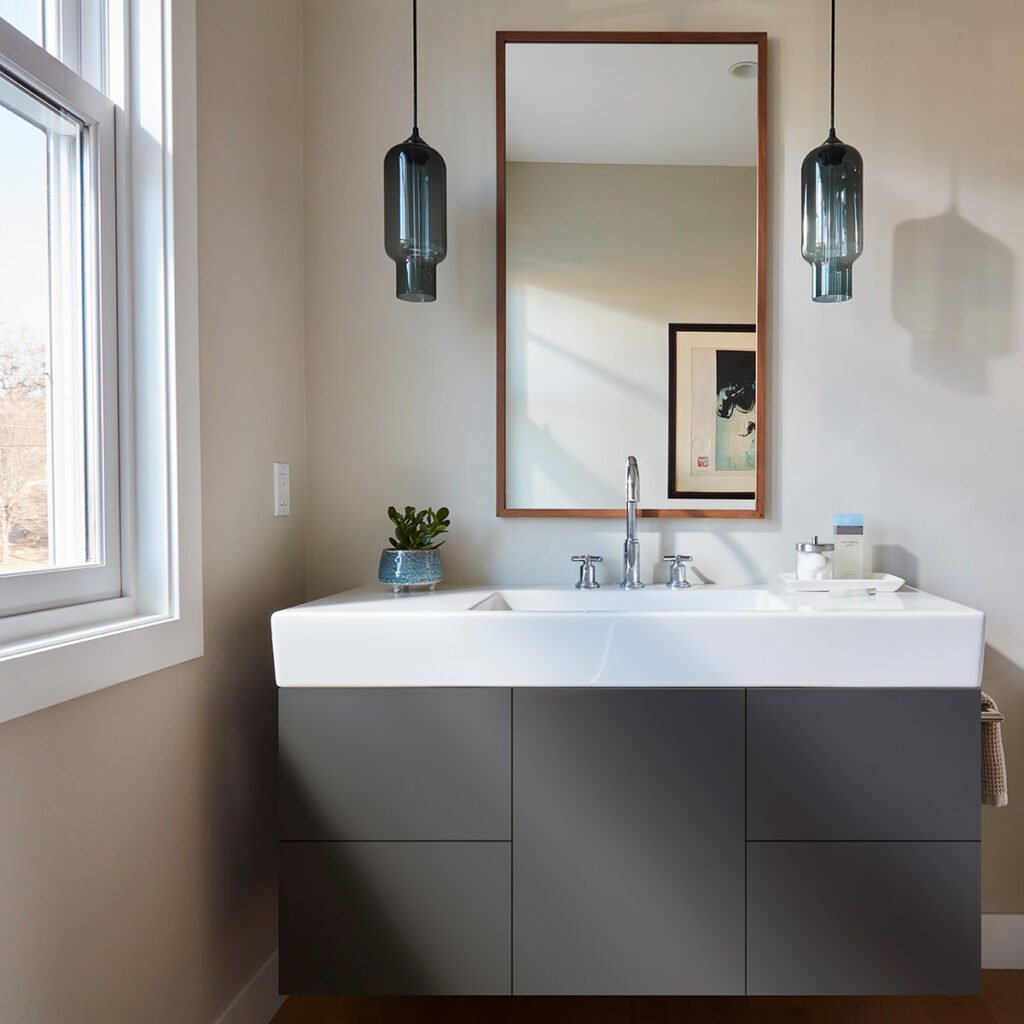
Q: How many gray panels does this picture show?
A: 5